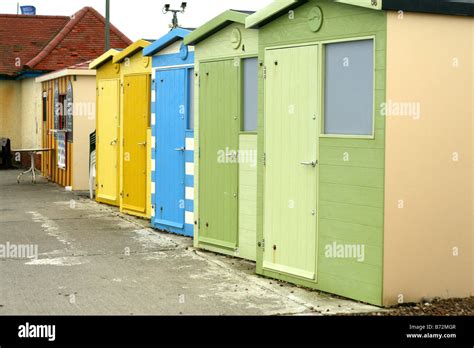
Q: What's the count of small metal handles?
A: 5